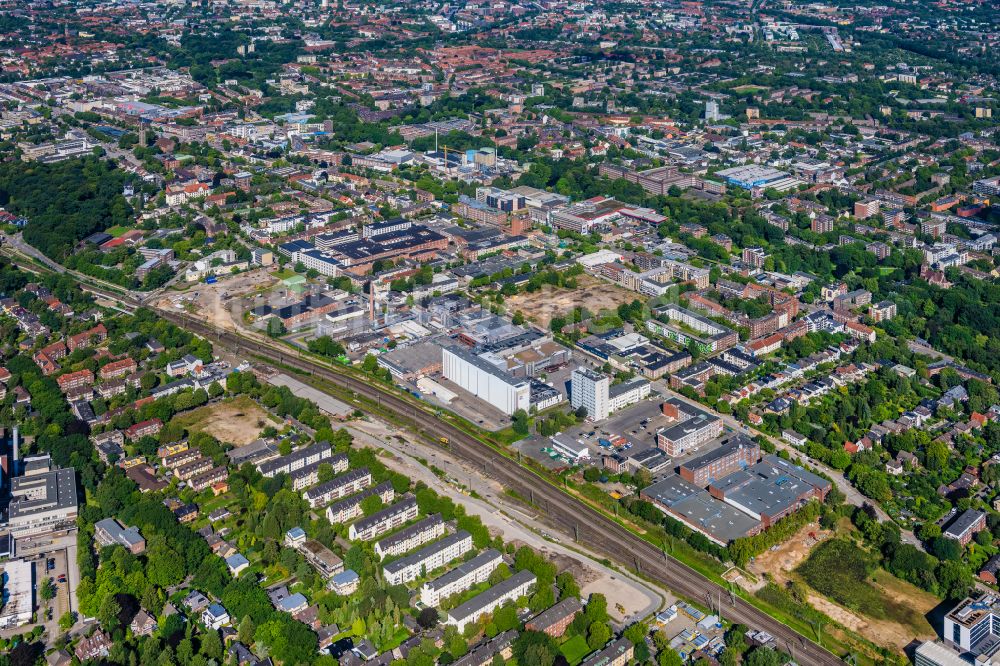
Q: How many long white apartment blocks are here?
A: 9